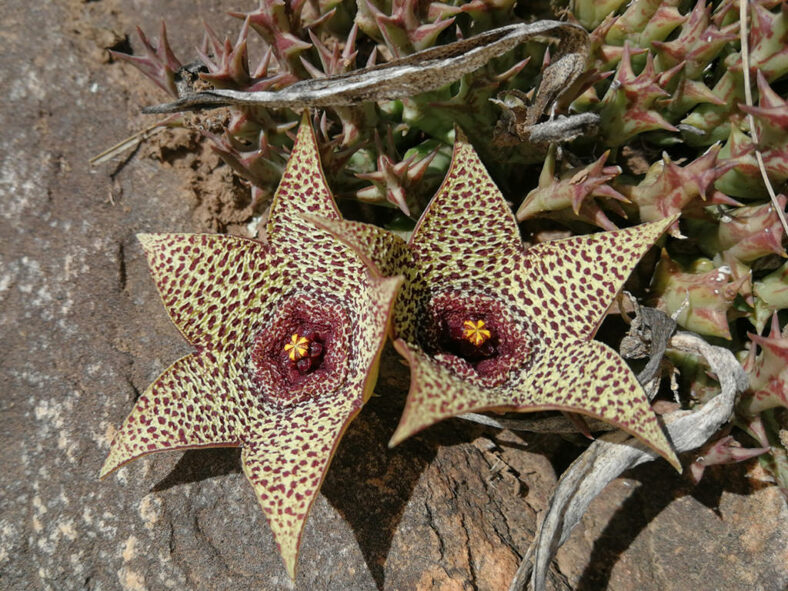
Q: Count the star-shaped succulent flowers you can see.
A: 2